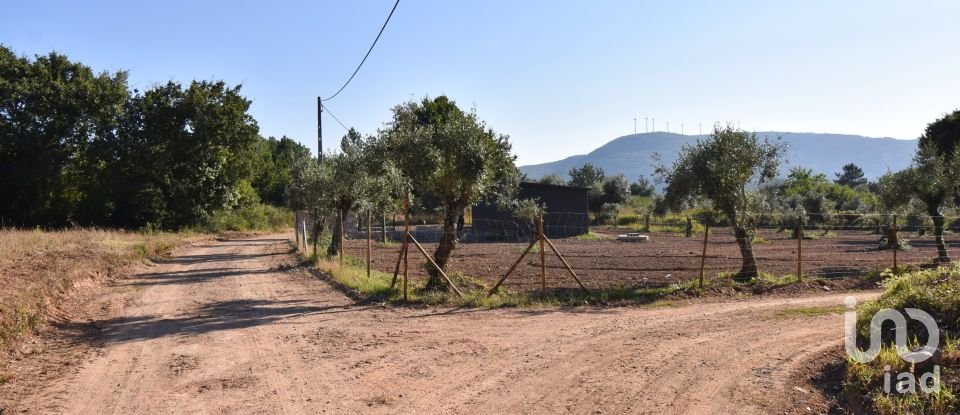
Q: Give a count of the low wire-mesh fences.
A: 1